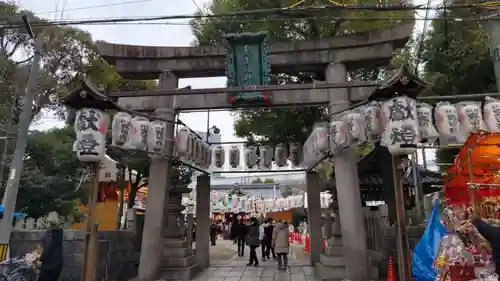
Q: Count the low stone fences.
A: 2